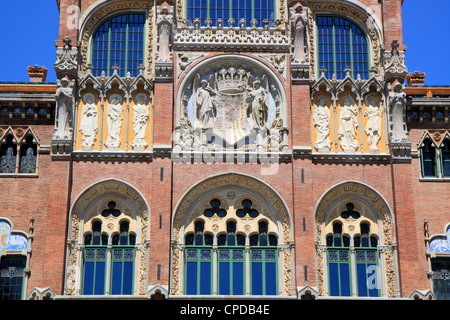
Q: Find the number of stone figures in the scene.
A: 12